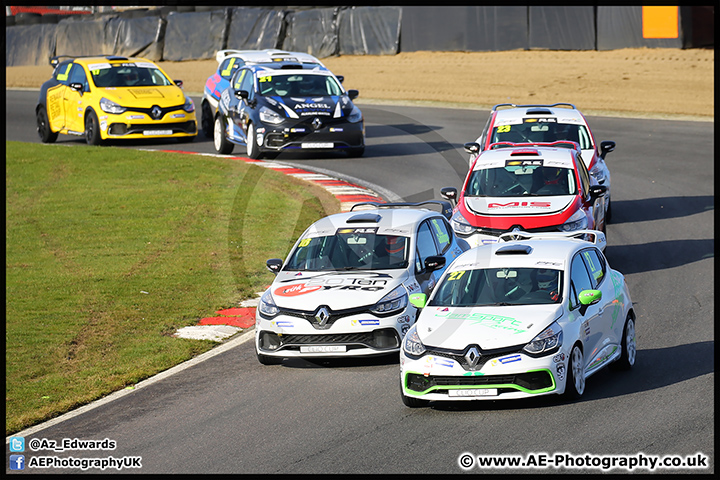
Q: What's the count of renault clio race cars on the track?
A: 7